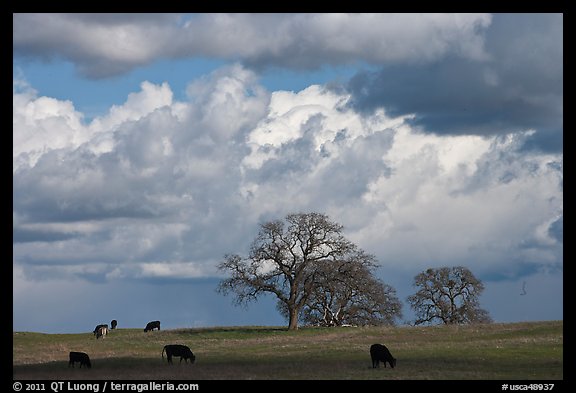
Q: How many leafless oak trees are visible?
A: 3